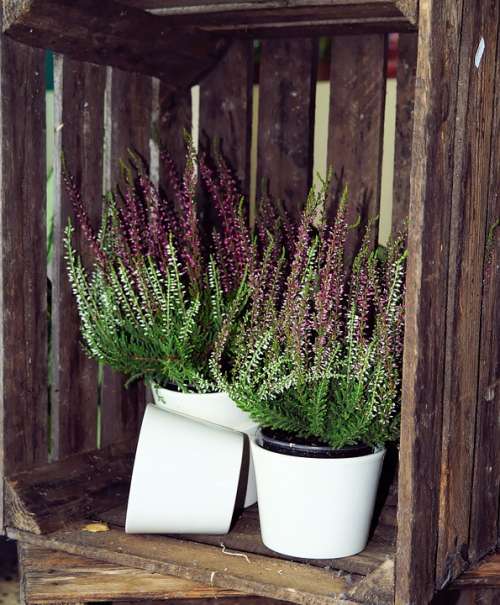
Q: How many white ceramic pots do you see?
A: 3